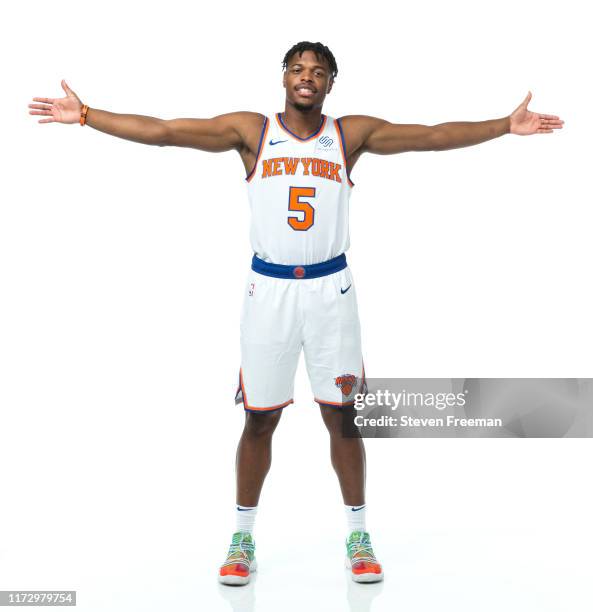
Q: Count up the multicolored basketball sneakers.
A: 2